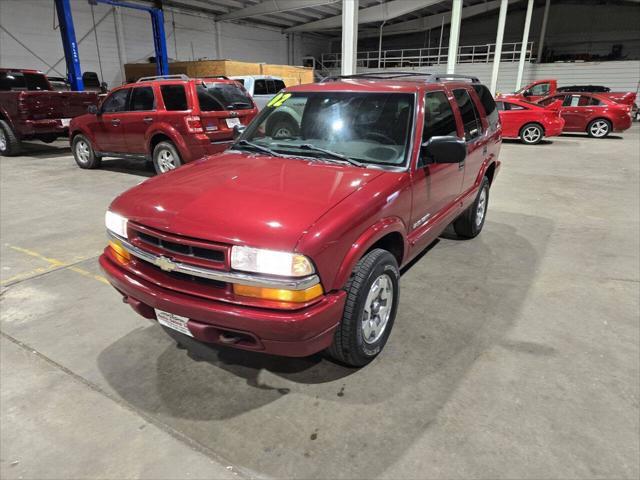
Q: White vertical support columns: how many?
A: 4